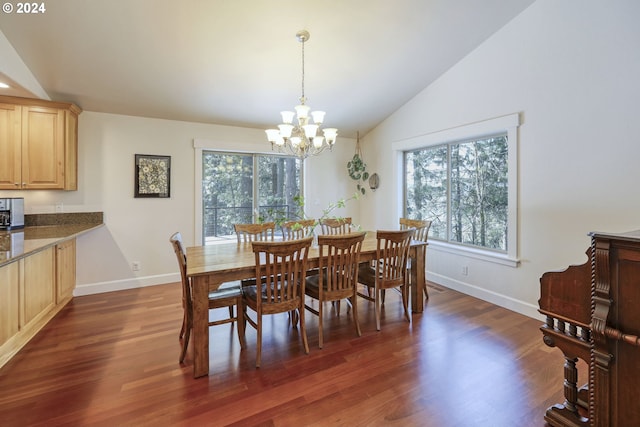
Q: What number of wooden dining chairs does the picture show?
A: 8